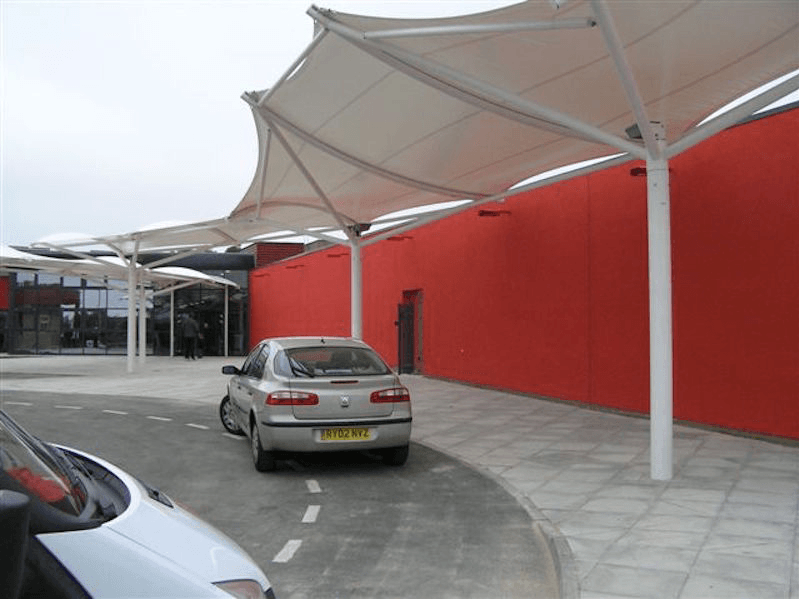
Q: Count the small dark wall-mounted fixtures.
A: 6